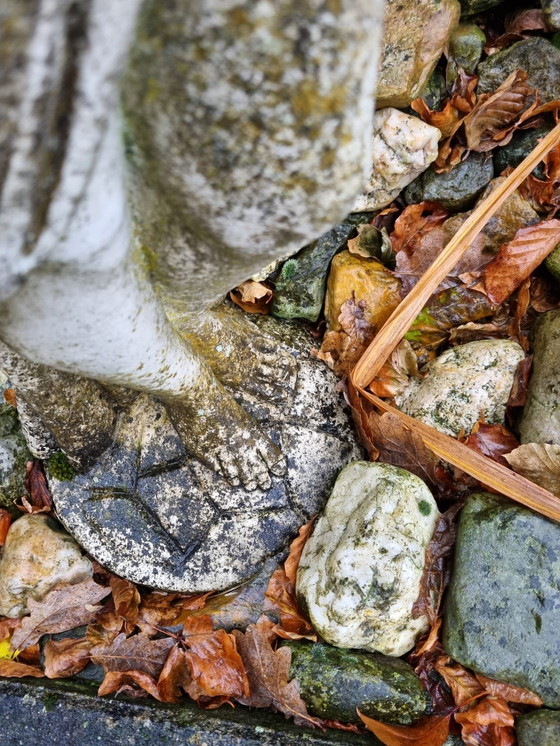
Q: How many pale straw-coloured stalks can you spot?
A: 2